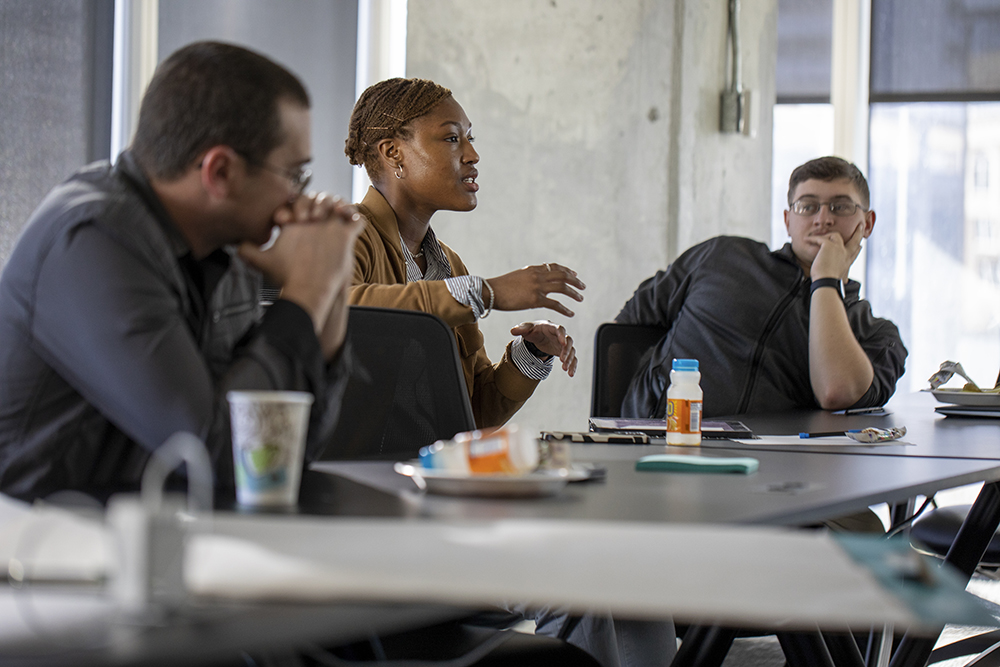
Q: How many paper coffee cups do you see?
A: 1